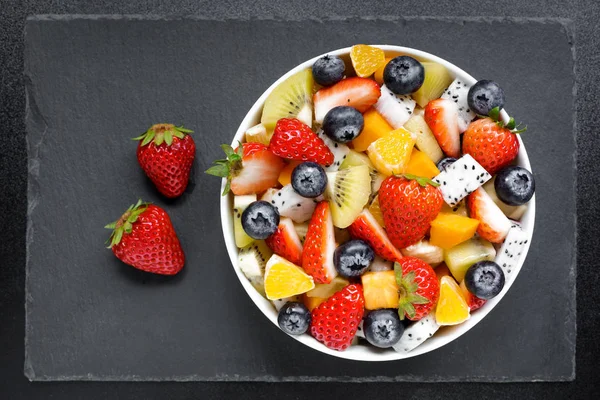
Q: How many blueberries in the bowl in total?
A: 12